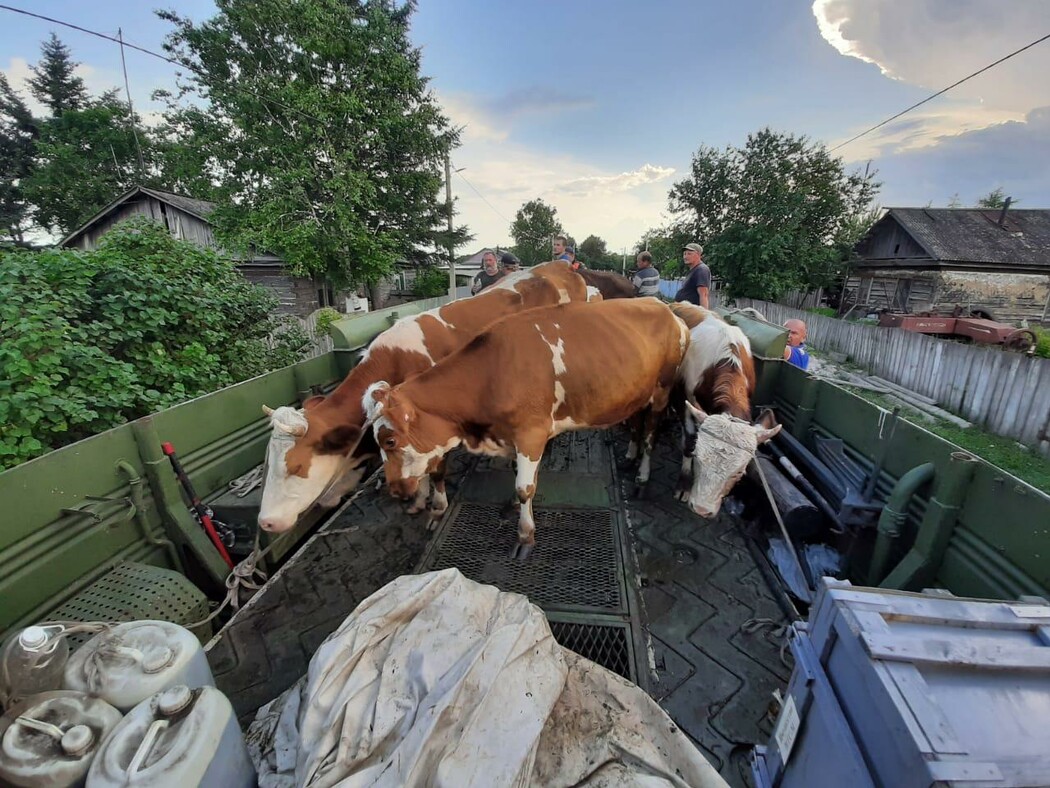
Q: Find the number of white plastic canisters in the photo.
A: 3